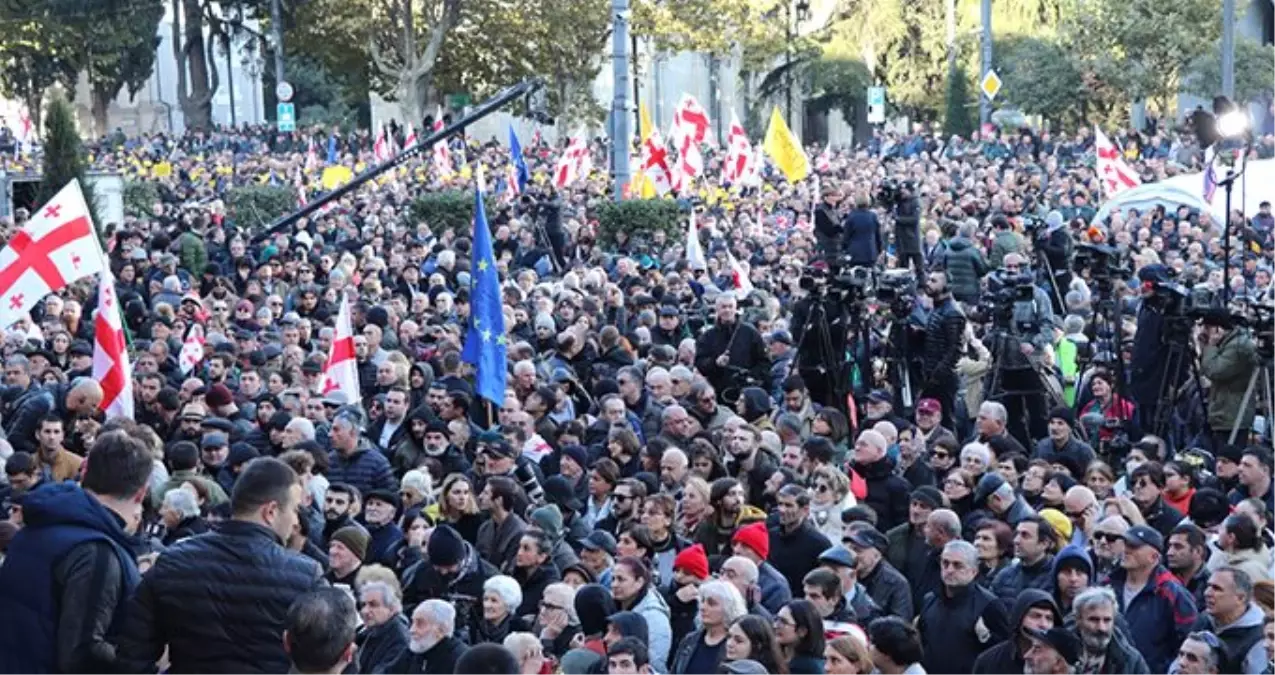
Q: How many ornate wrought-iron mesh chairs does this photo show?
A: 0